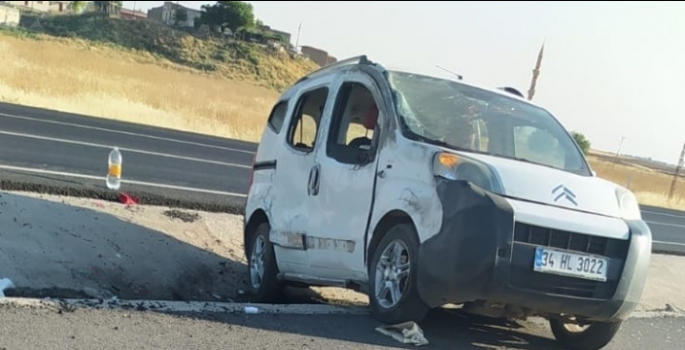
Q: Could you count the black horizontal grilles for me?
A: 2